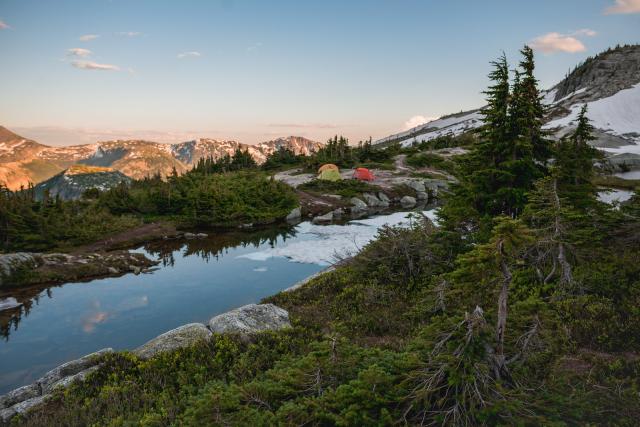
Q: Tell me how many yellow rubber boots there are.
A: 0